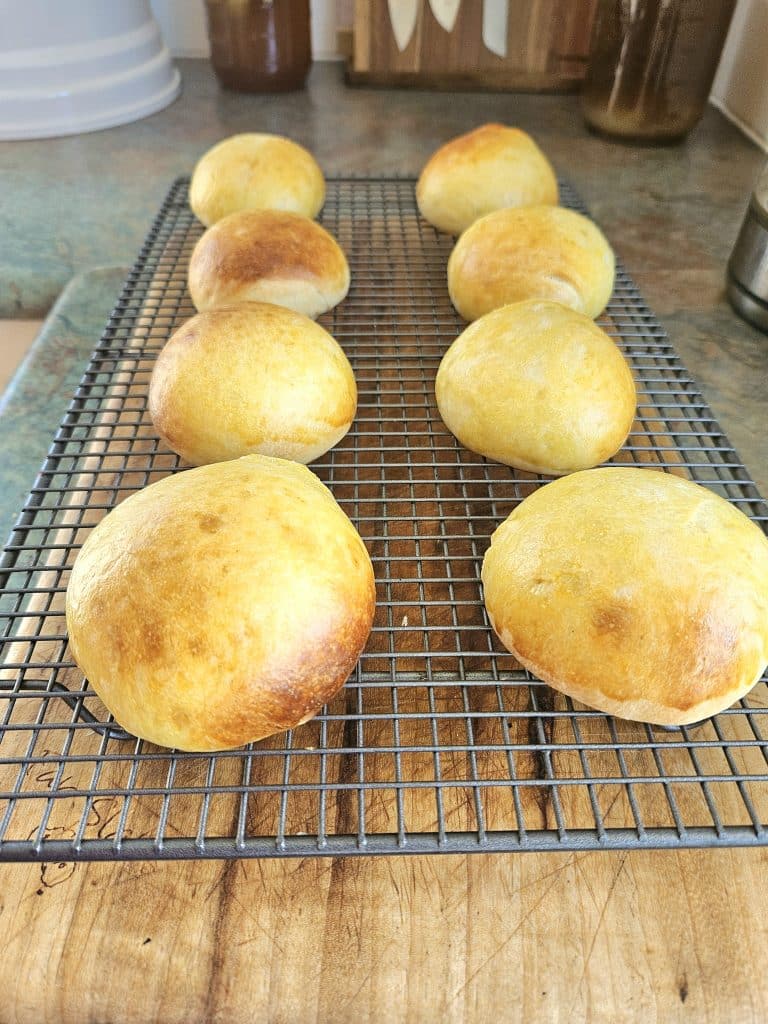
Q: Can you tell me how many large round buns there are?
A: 8